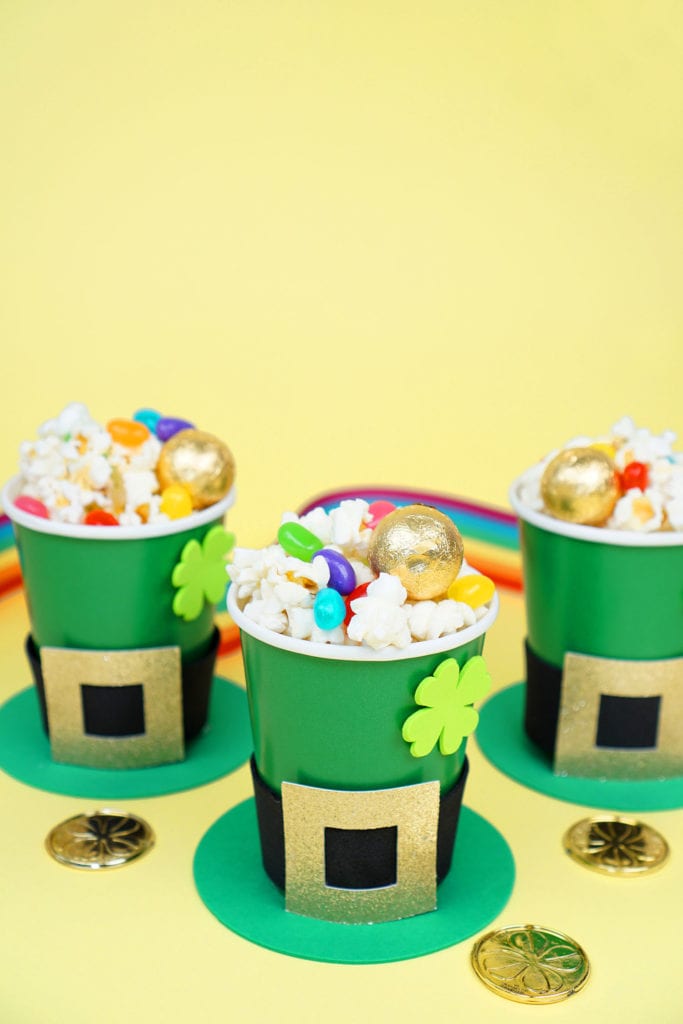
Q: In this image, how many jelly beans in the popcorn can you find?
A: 14